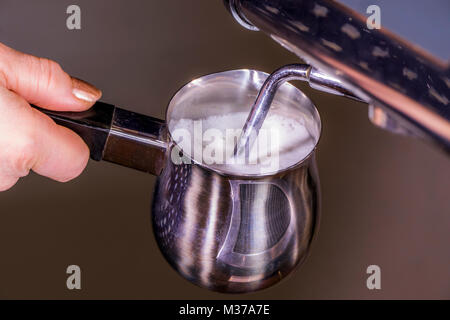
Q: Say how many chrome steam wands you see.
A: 1